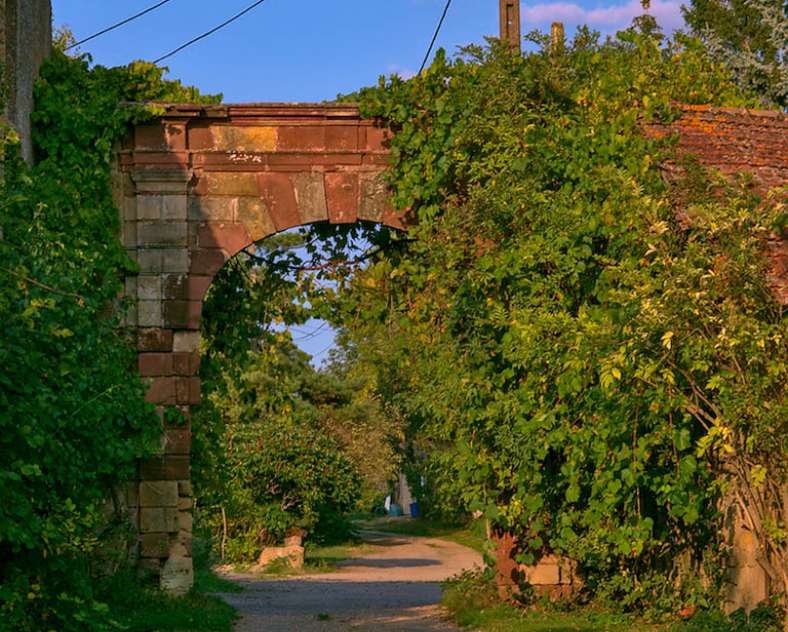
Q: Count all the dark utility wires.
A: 3